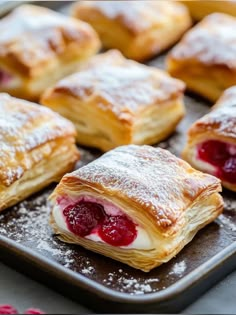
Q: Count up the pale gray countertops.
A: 1